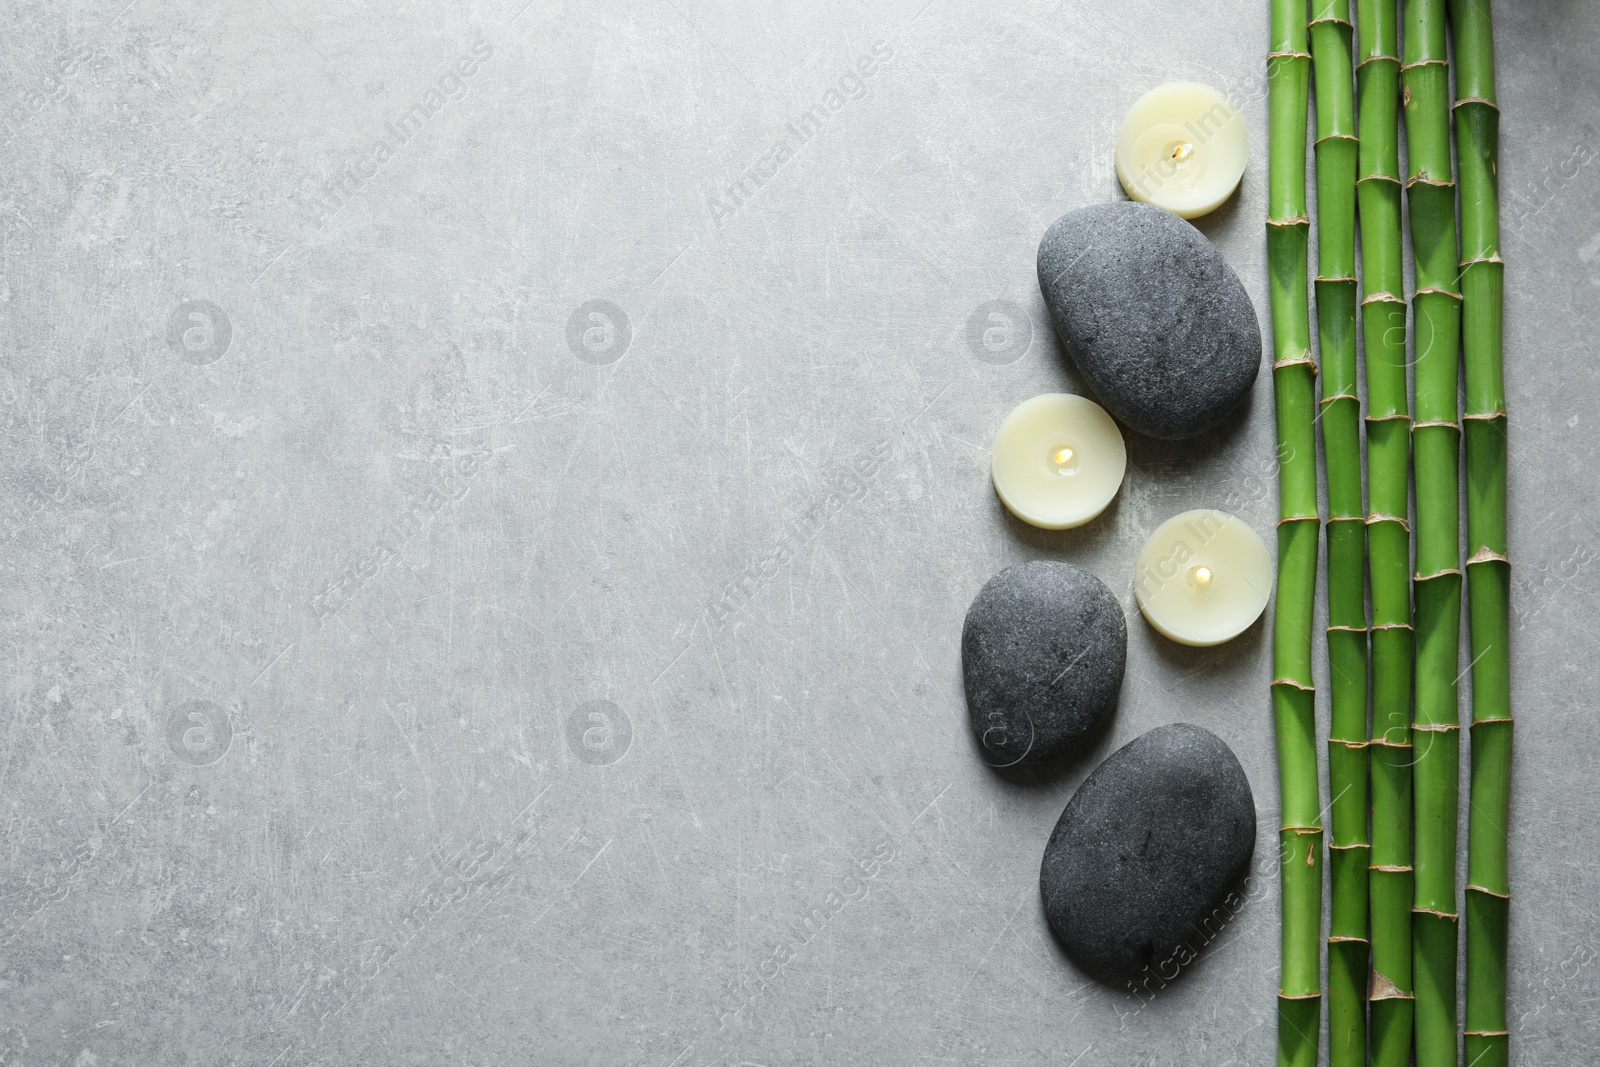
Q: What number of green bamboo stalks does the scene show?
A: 5